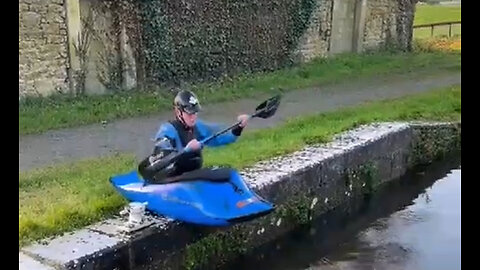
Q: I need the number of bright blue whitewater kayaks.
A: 1